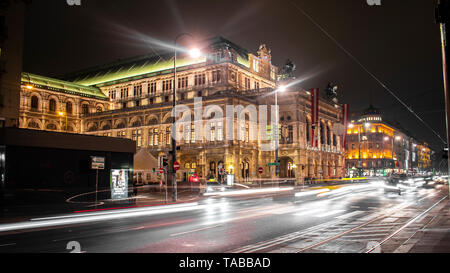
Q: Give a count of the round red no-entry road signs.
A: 3